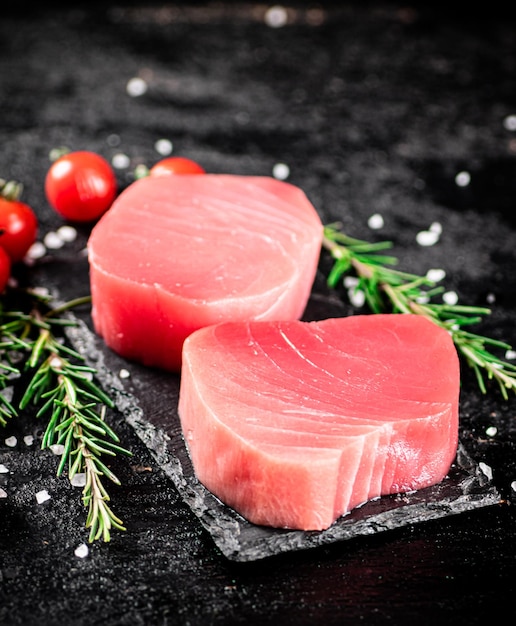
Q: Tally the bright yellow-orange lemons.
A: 0